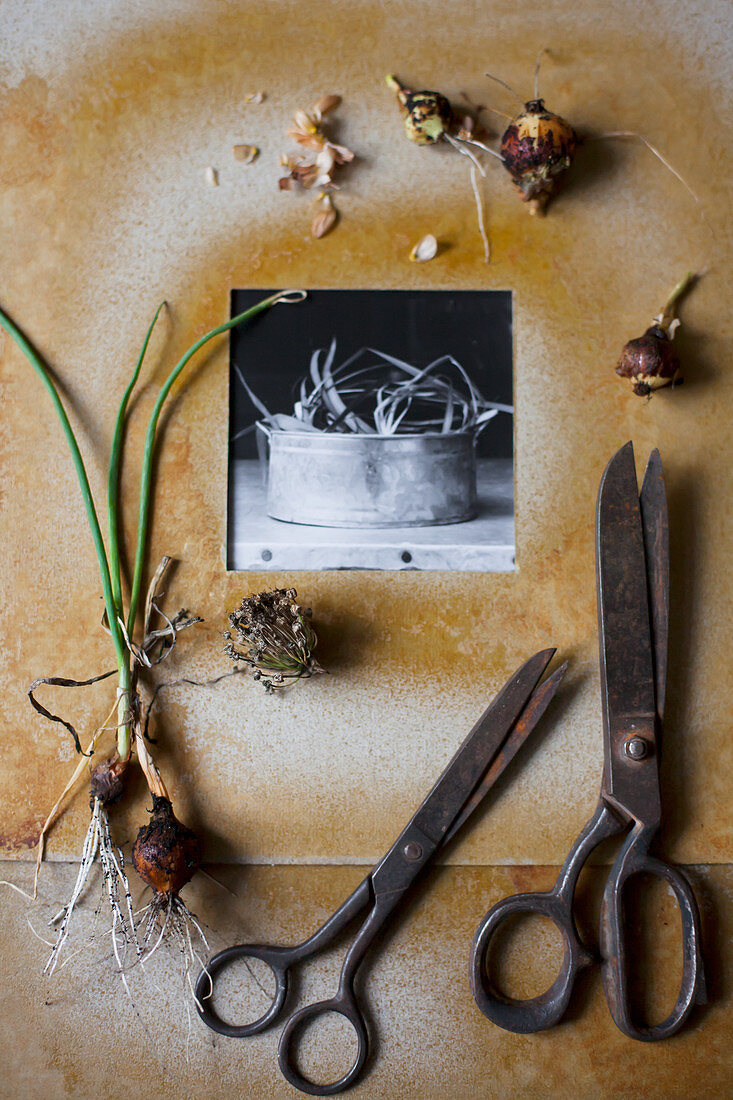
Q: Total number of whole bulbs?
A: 5